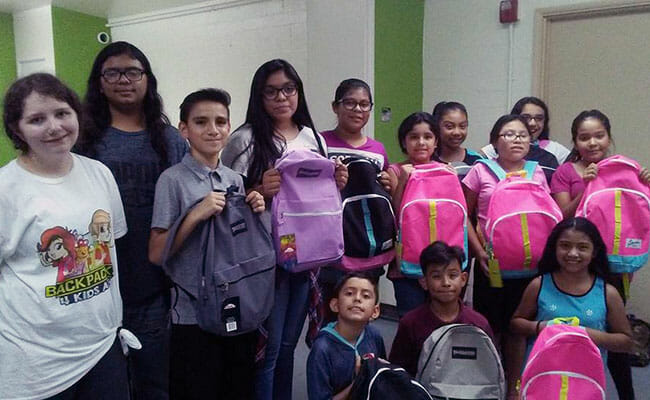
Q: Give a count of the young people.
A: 13